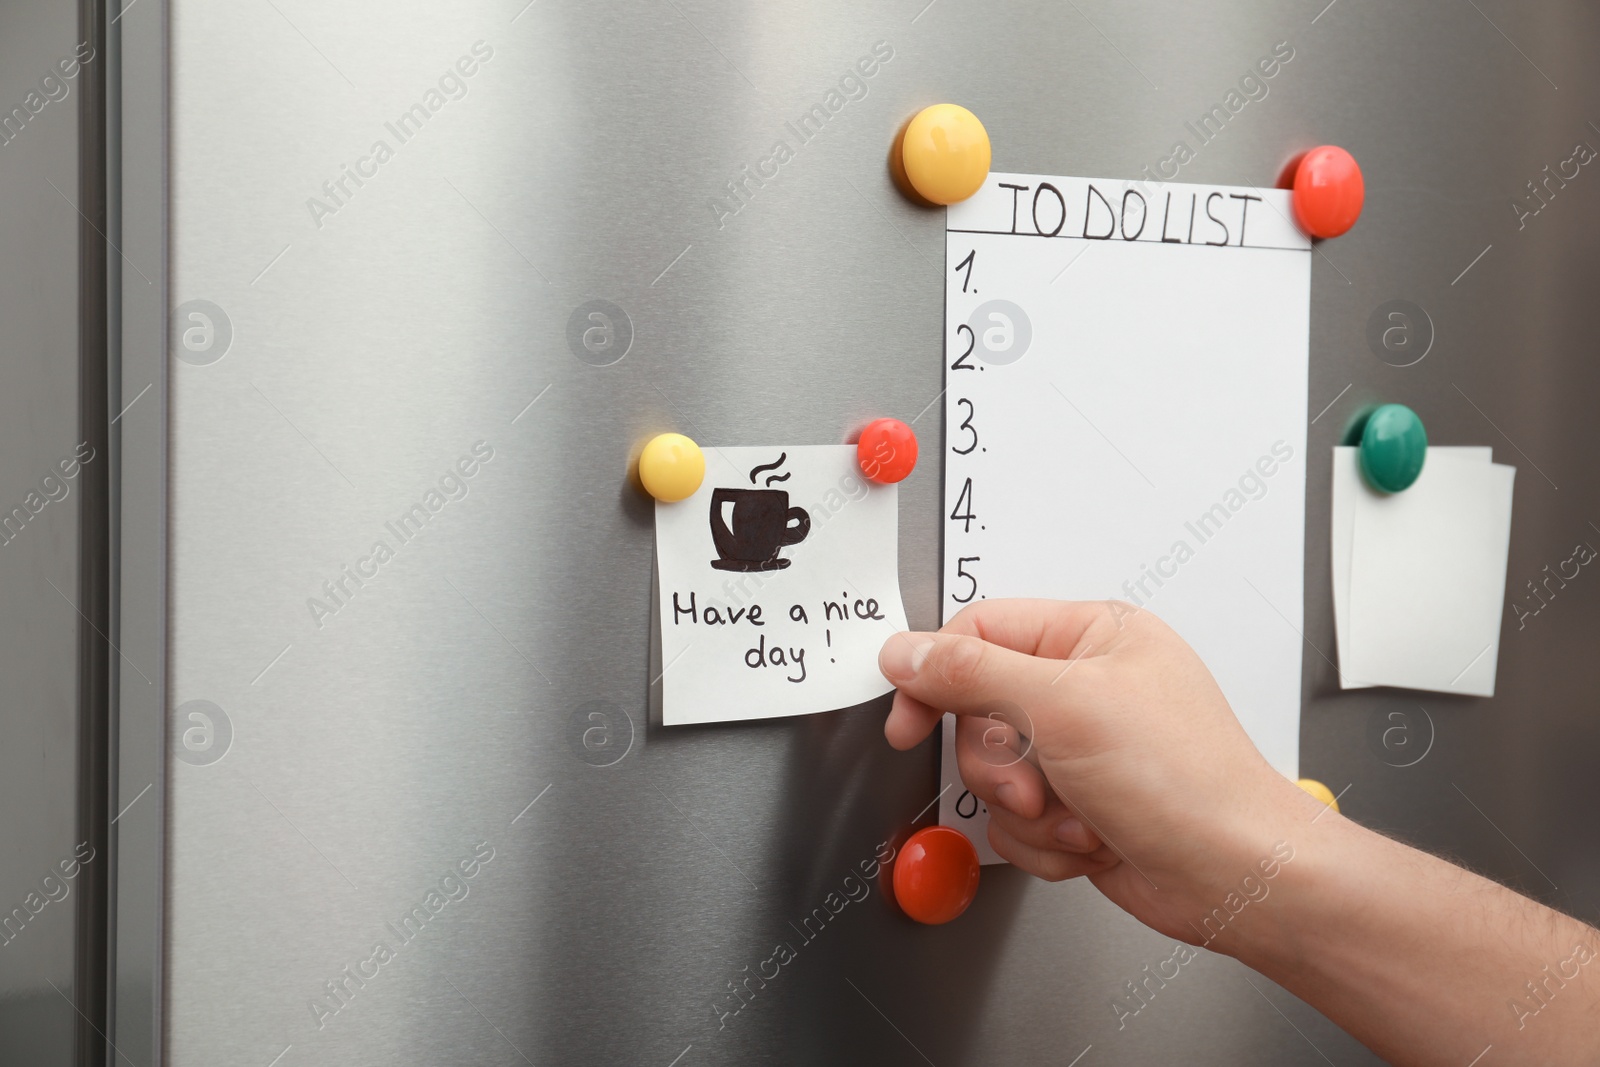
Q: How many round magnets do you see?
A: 7